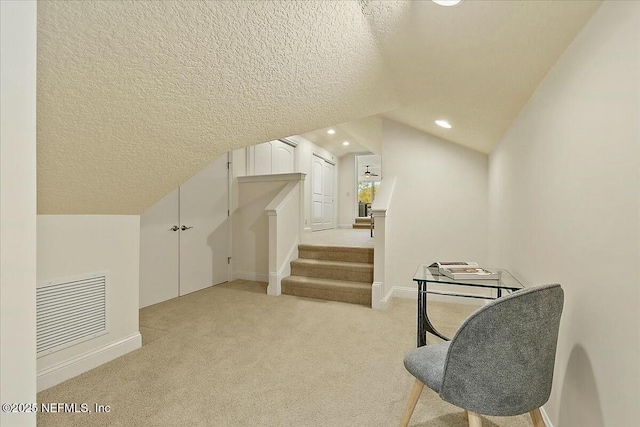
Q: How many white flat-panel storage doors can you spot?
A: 2